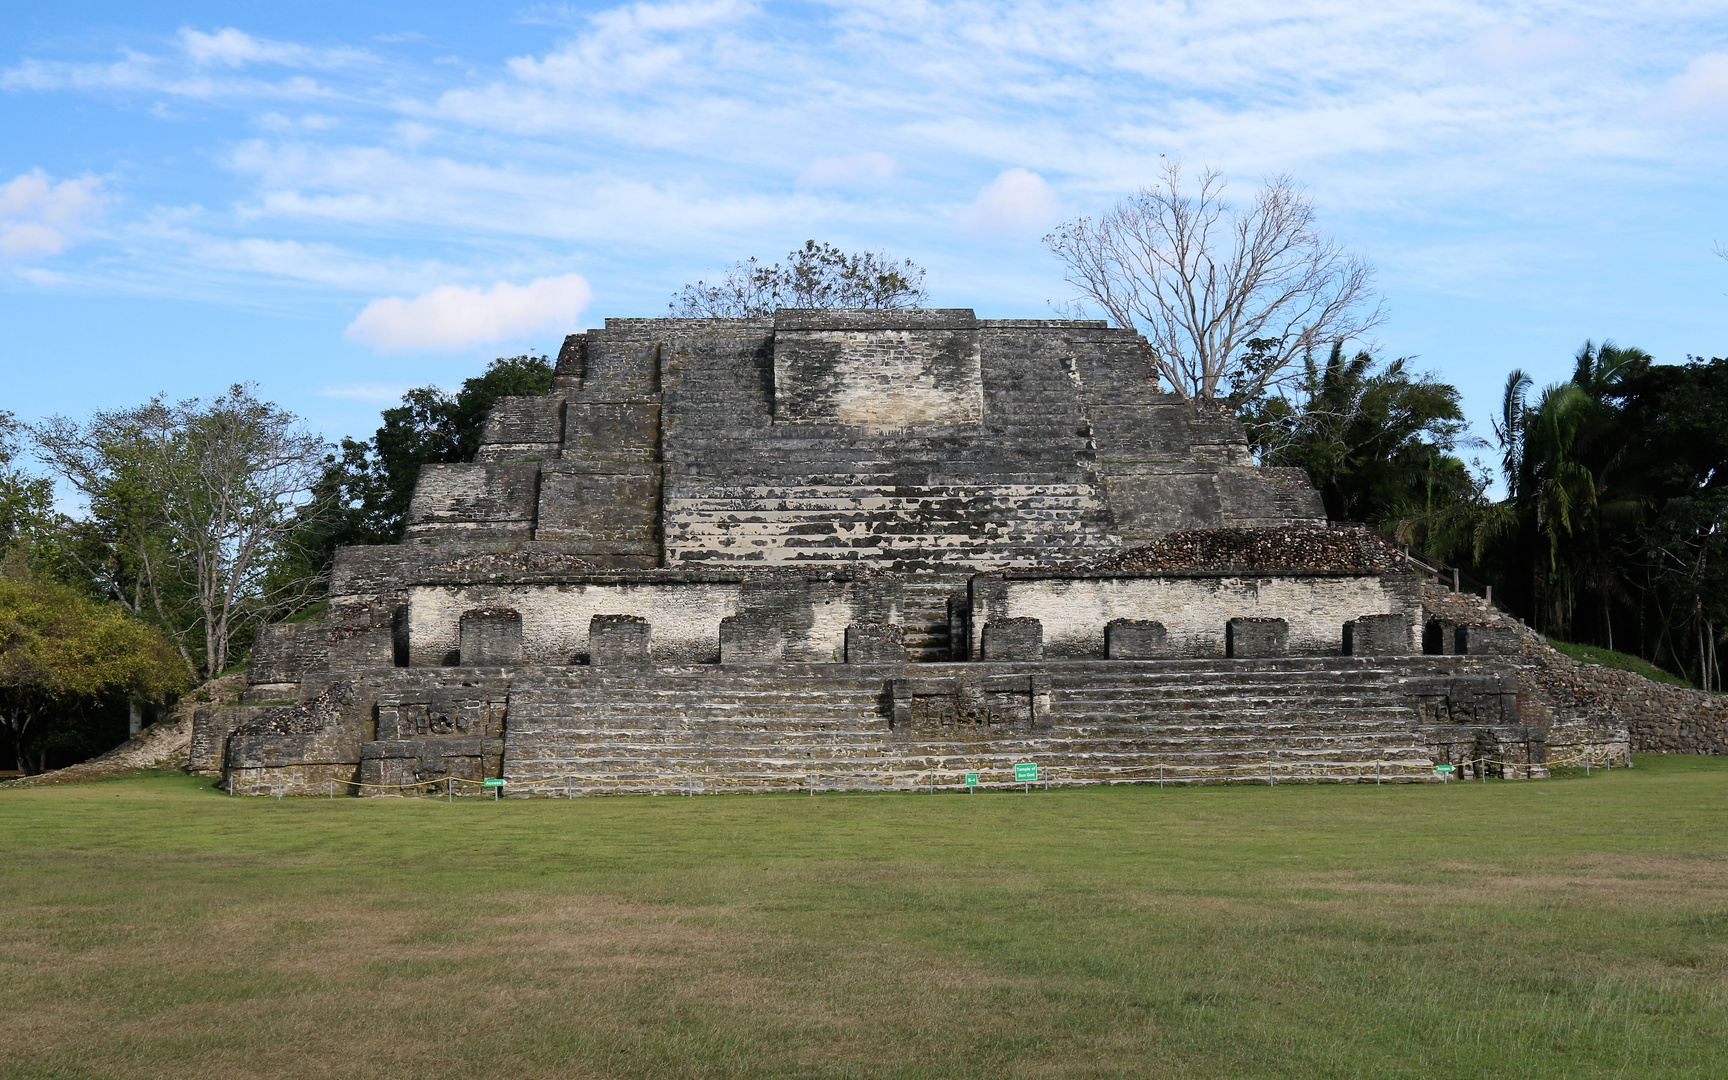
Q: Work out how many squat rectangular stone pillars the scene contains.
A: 8